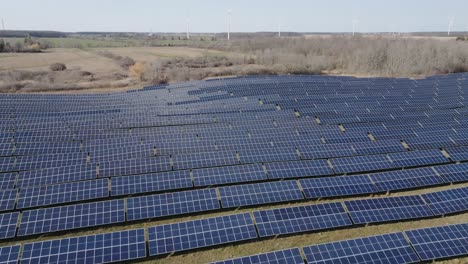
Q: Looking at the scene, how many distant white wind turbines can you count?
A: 5